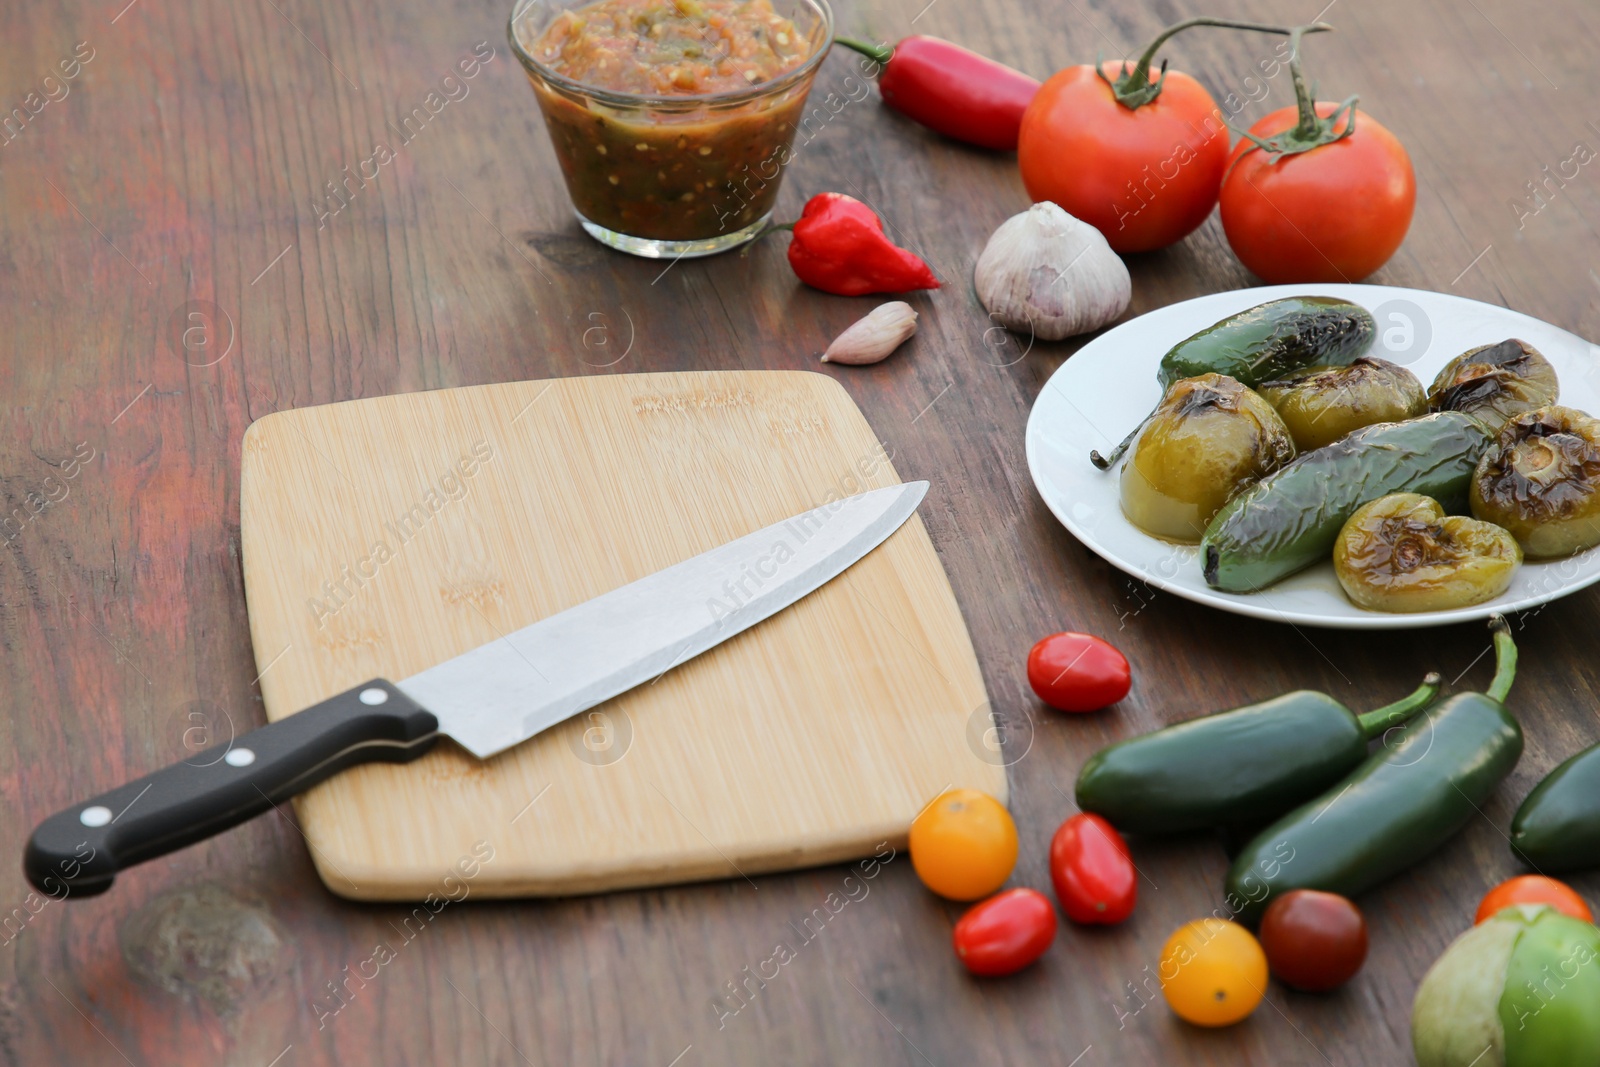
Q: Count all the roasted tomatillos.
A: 5